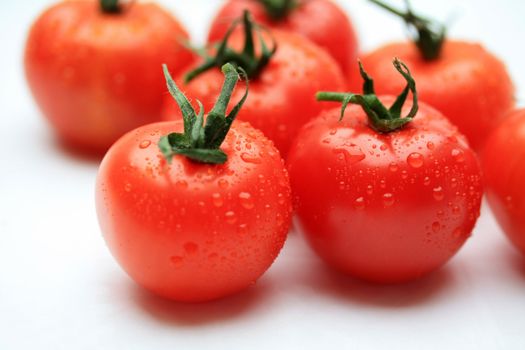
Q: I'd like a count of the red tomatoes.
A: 7